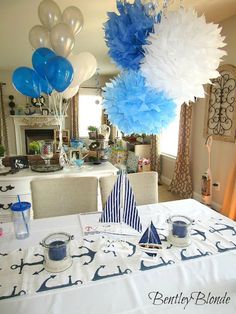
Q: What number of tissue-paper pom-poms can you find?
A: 3